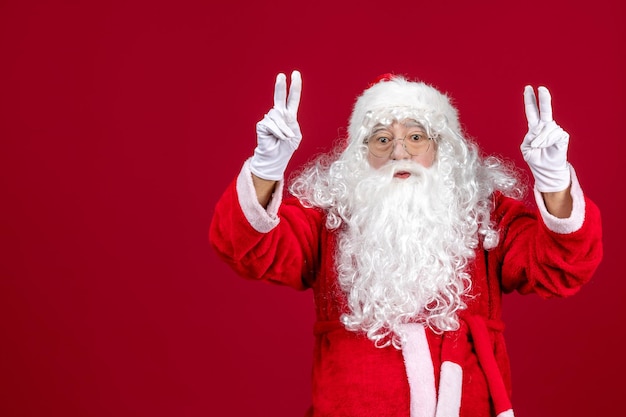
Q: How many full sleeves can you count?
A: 2